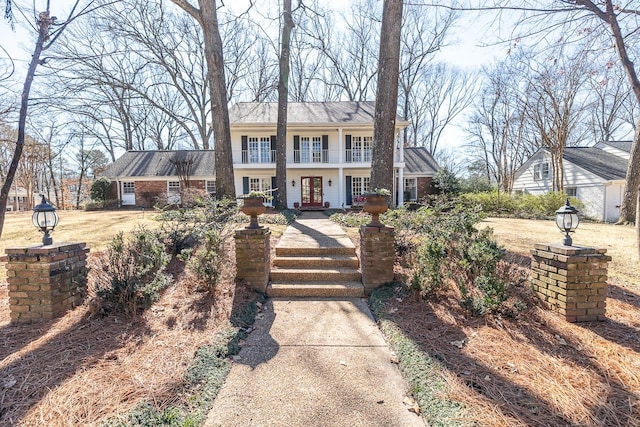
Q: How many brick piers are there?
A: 4